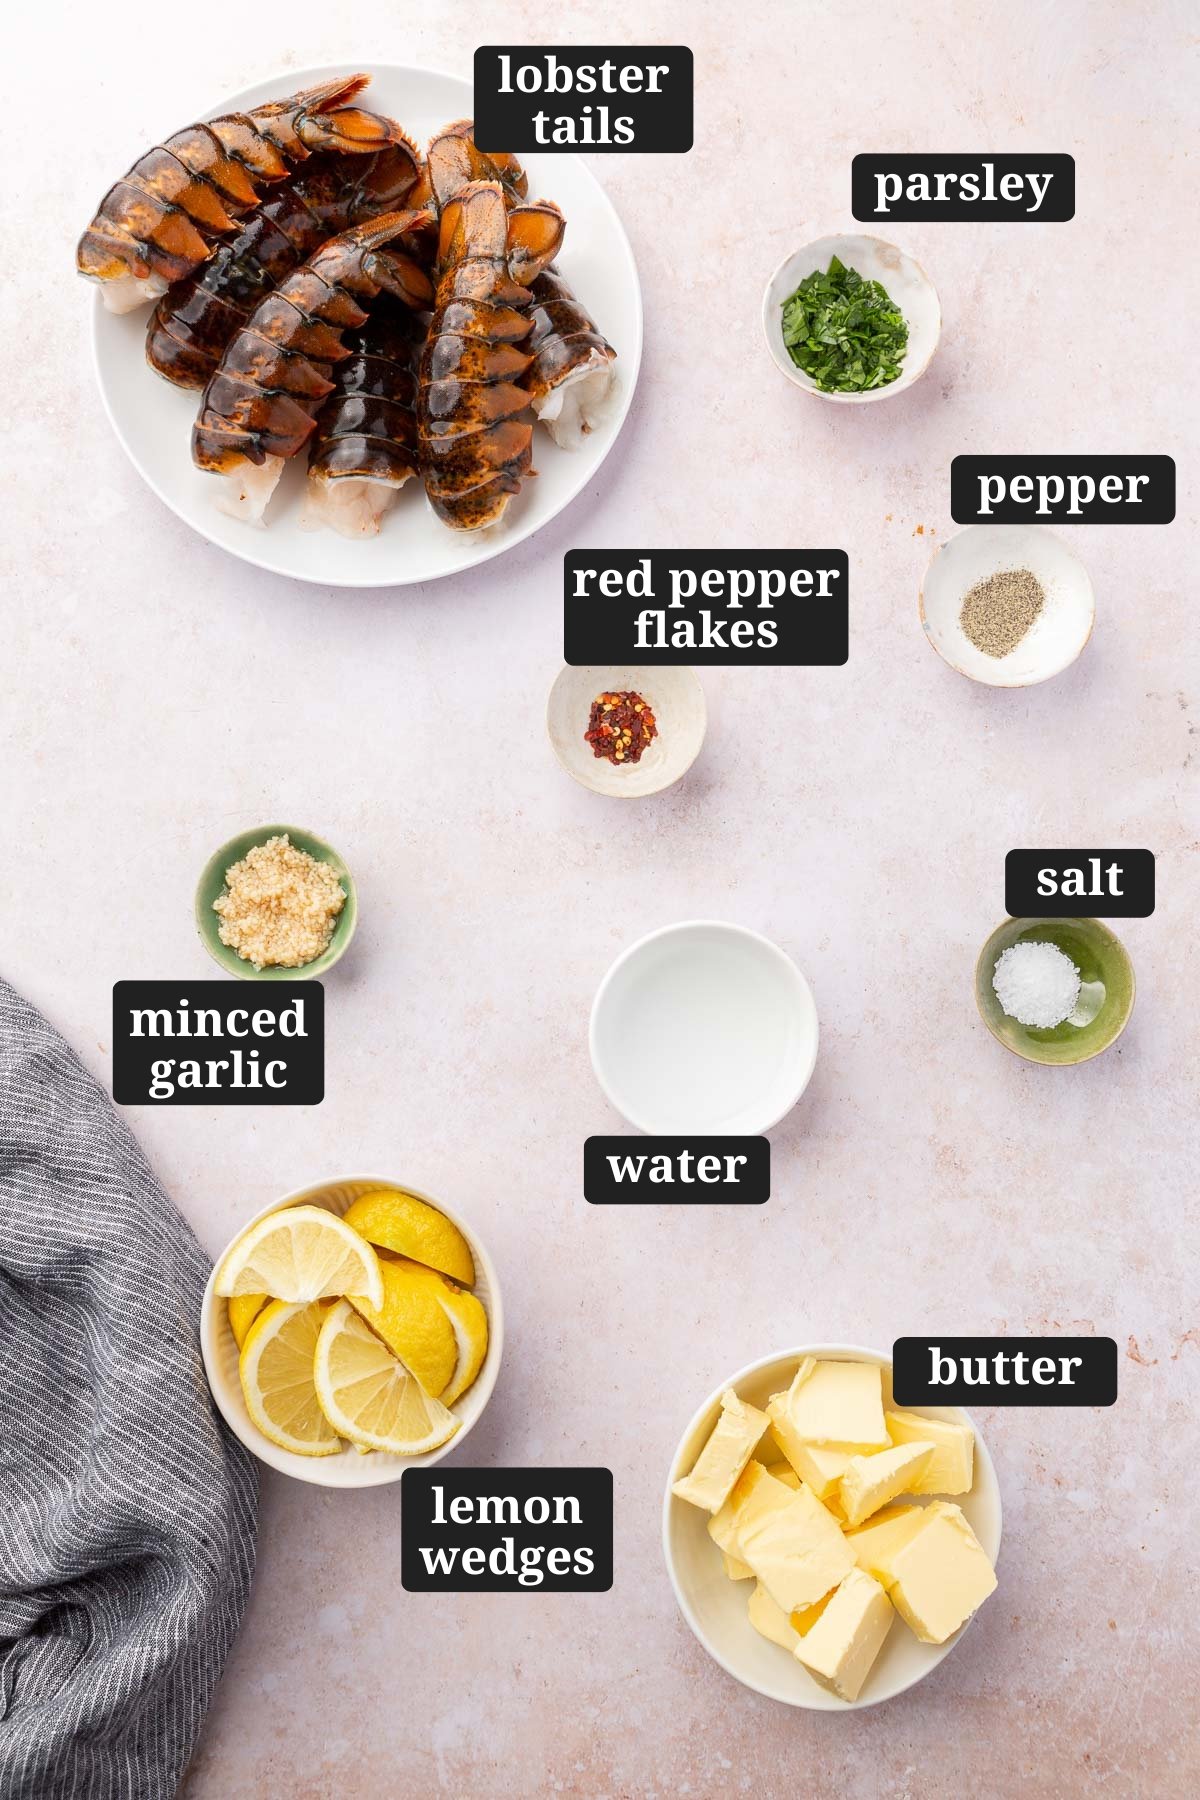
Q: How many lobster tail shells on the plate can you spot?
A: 6